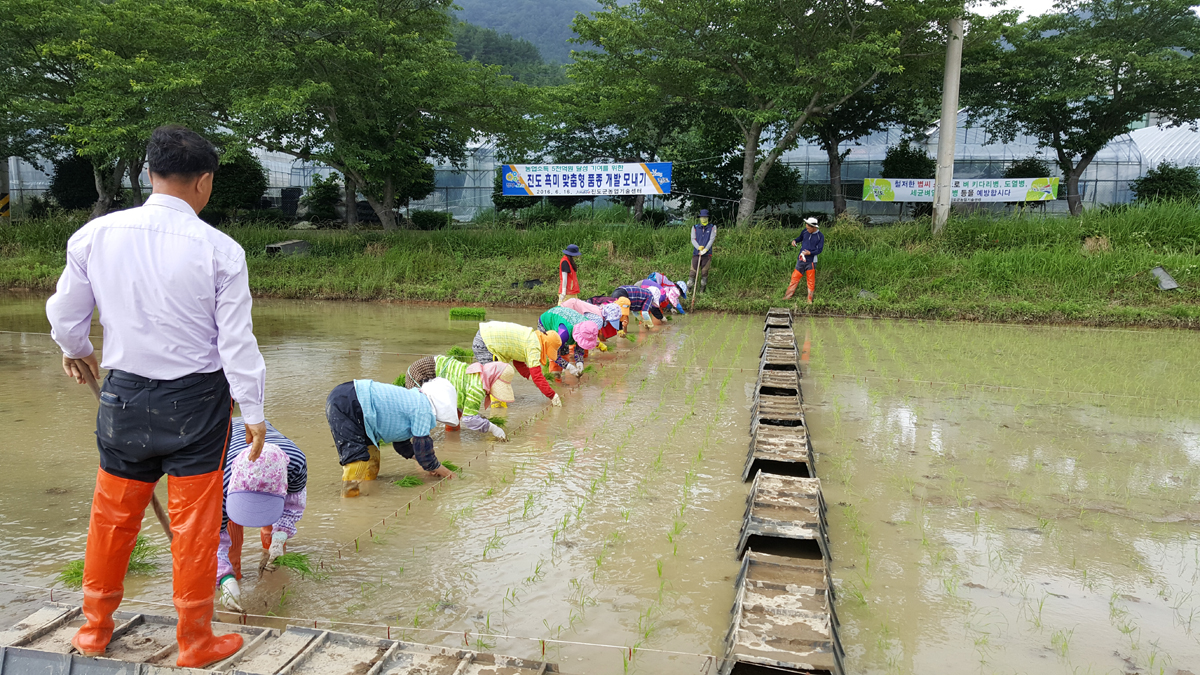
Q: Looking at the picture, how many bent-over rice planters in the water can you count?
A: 10